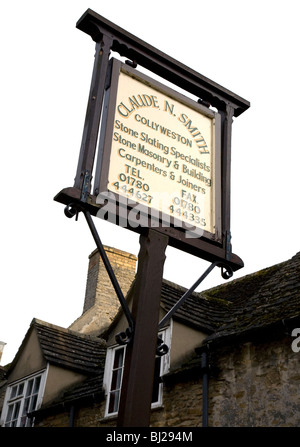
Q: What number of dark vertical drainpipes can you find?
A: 2